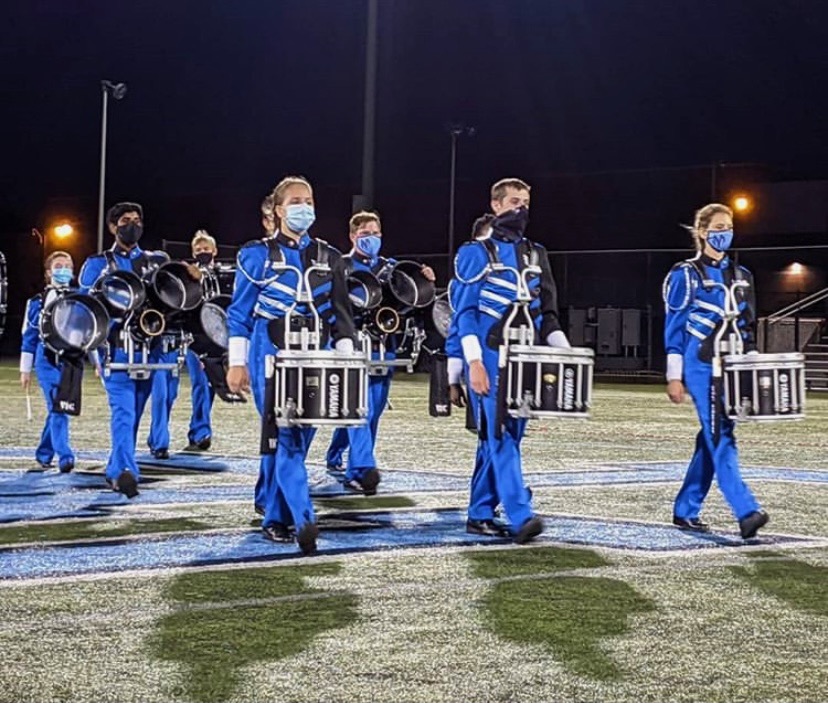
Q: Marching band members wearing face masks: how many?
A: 7